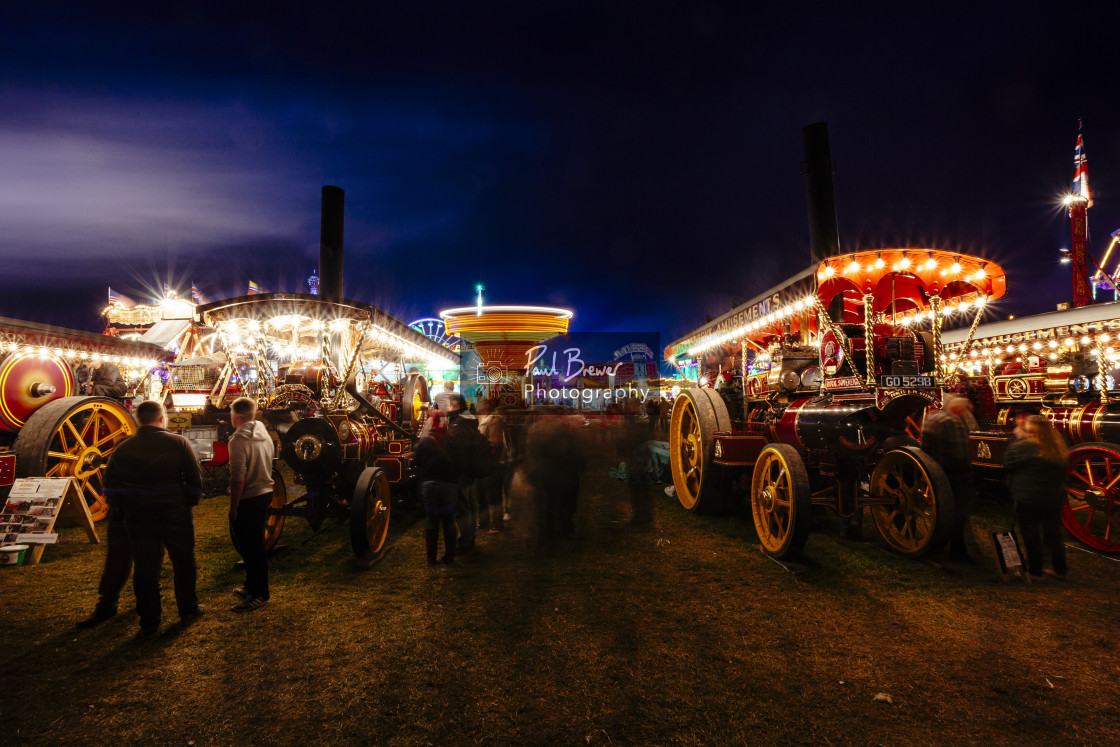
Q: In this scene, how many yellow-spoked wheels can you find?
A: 6